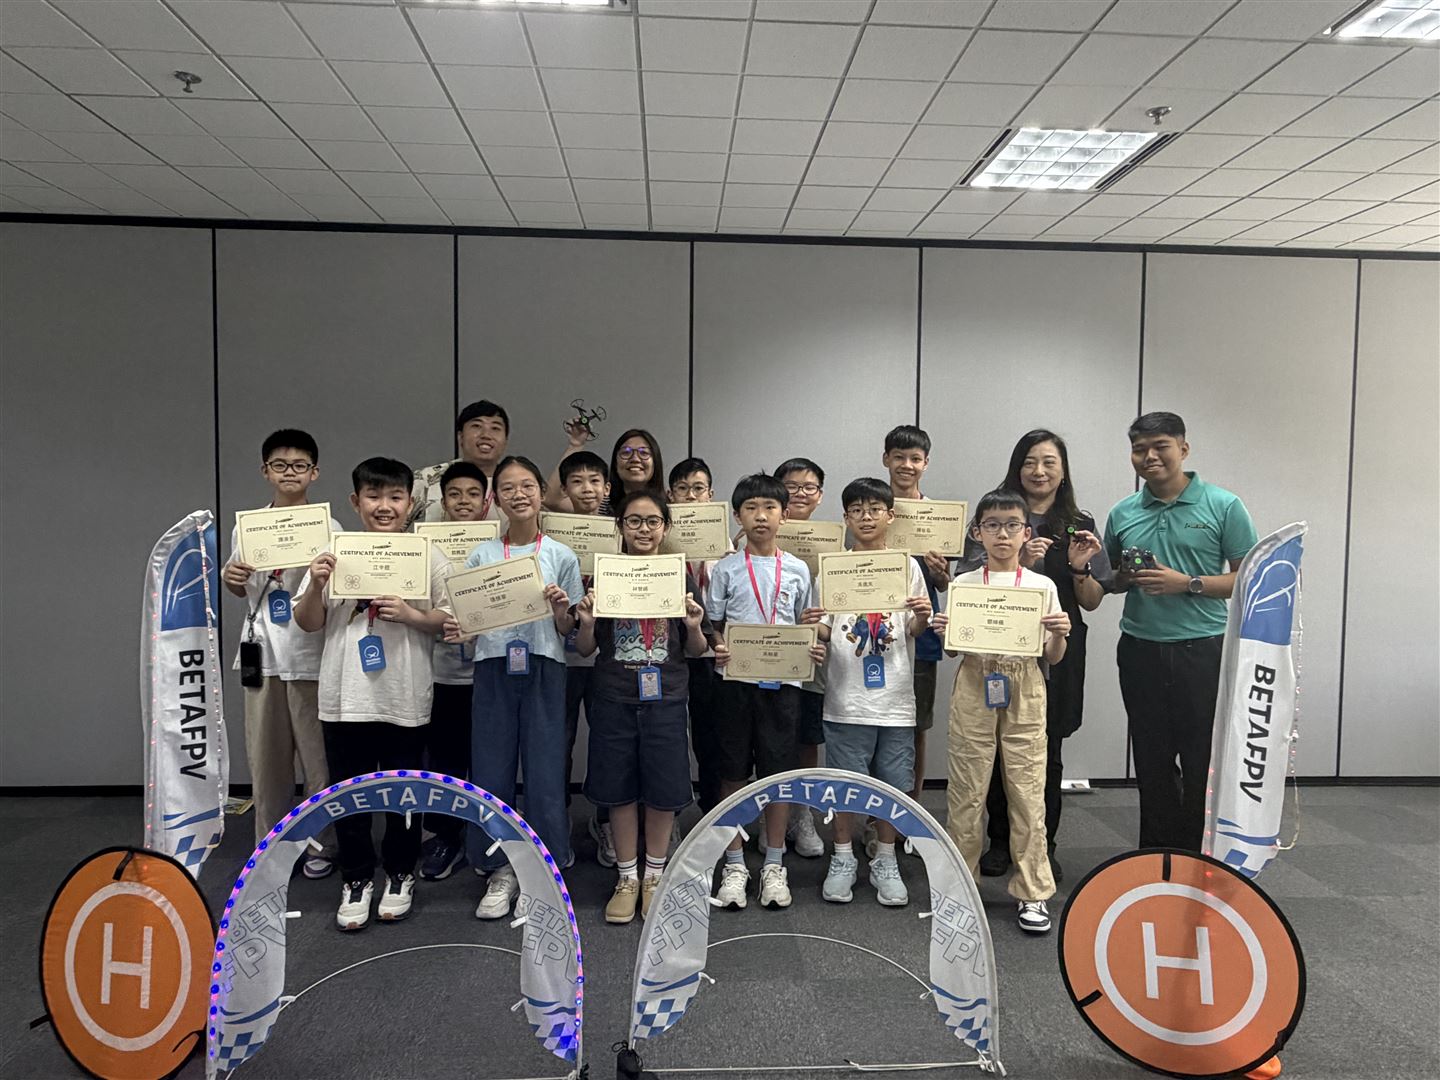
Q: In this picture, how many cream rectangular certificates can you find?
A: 12